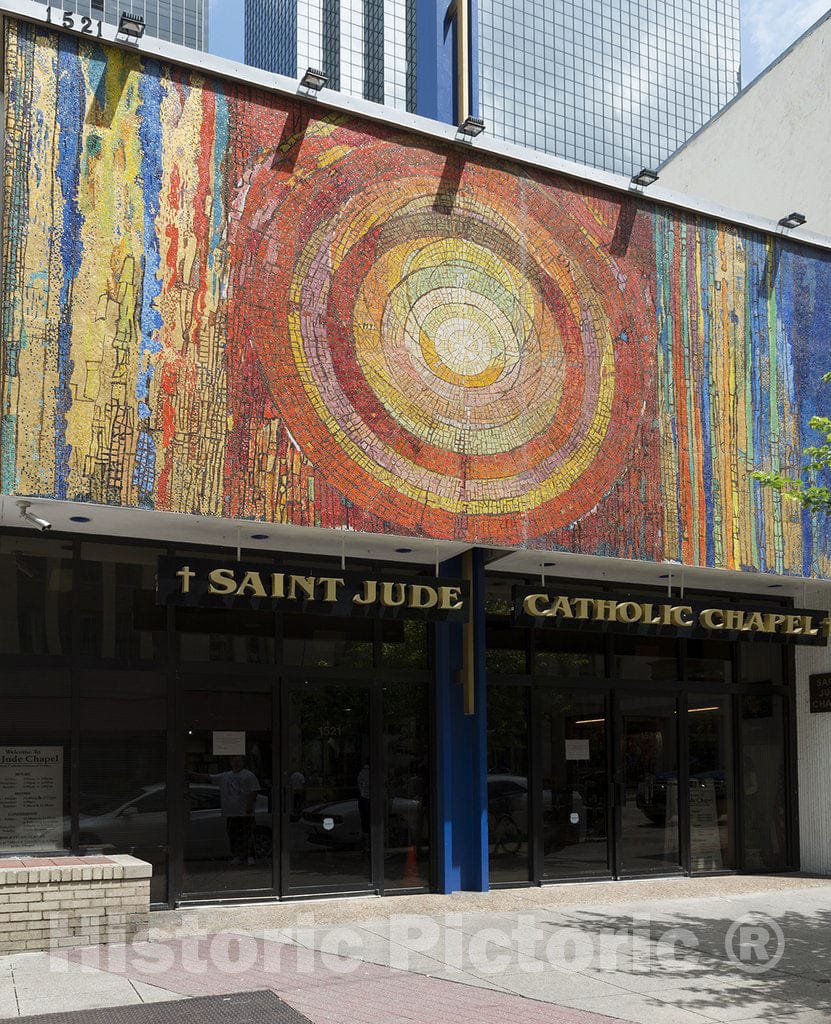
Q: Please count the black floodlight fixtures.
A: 5